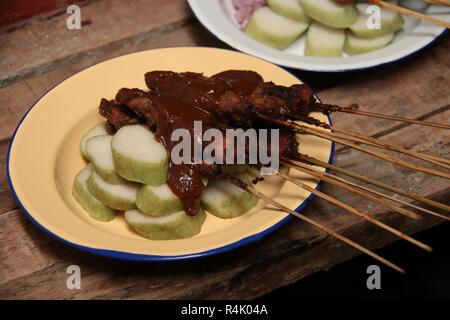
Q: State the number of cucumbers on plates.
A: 14